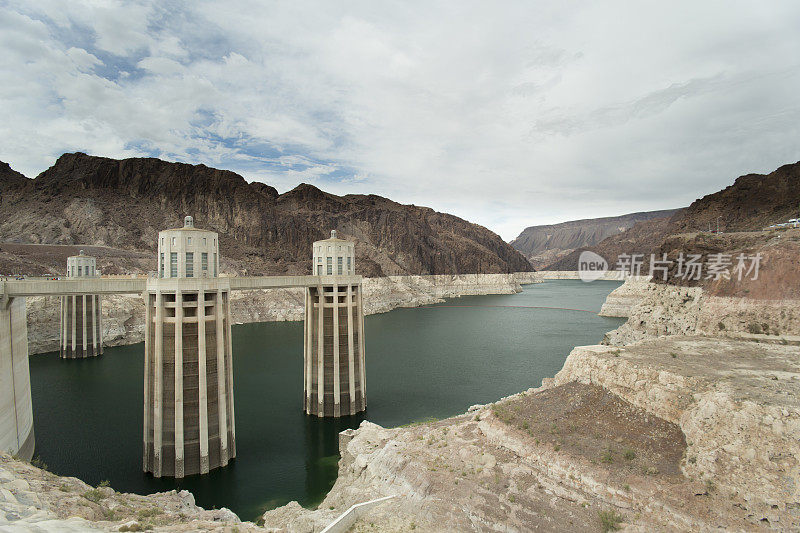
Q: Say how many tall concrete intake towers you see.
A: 3